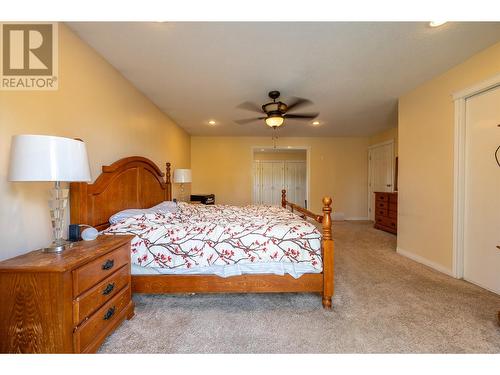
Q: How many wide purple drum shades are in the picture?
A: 0